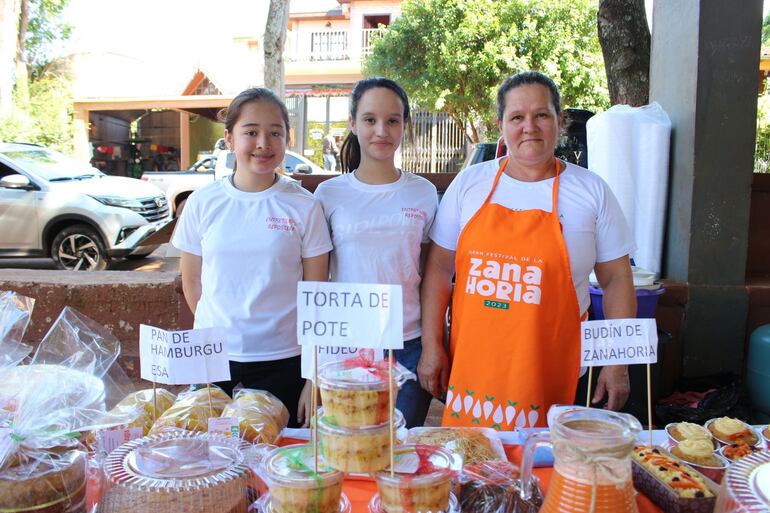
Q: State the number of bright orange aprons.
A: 1